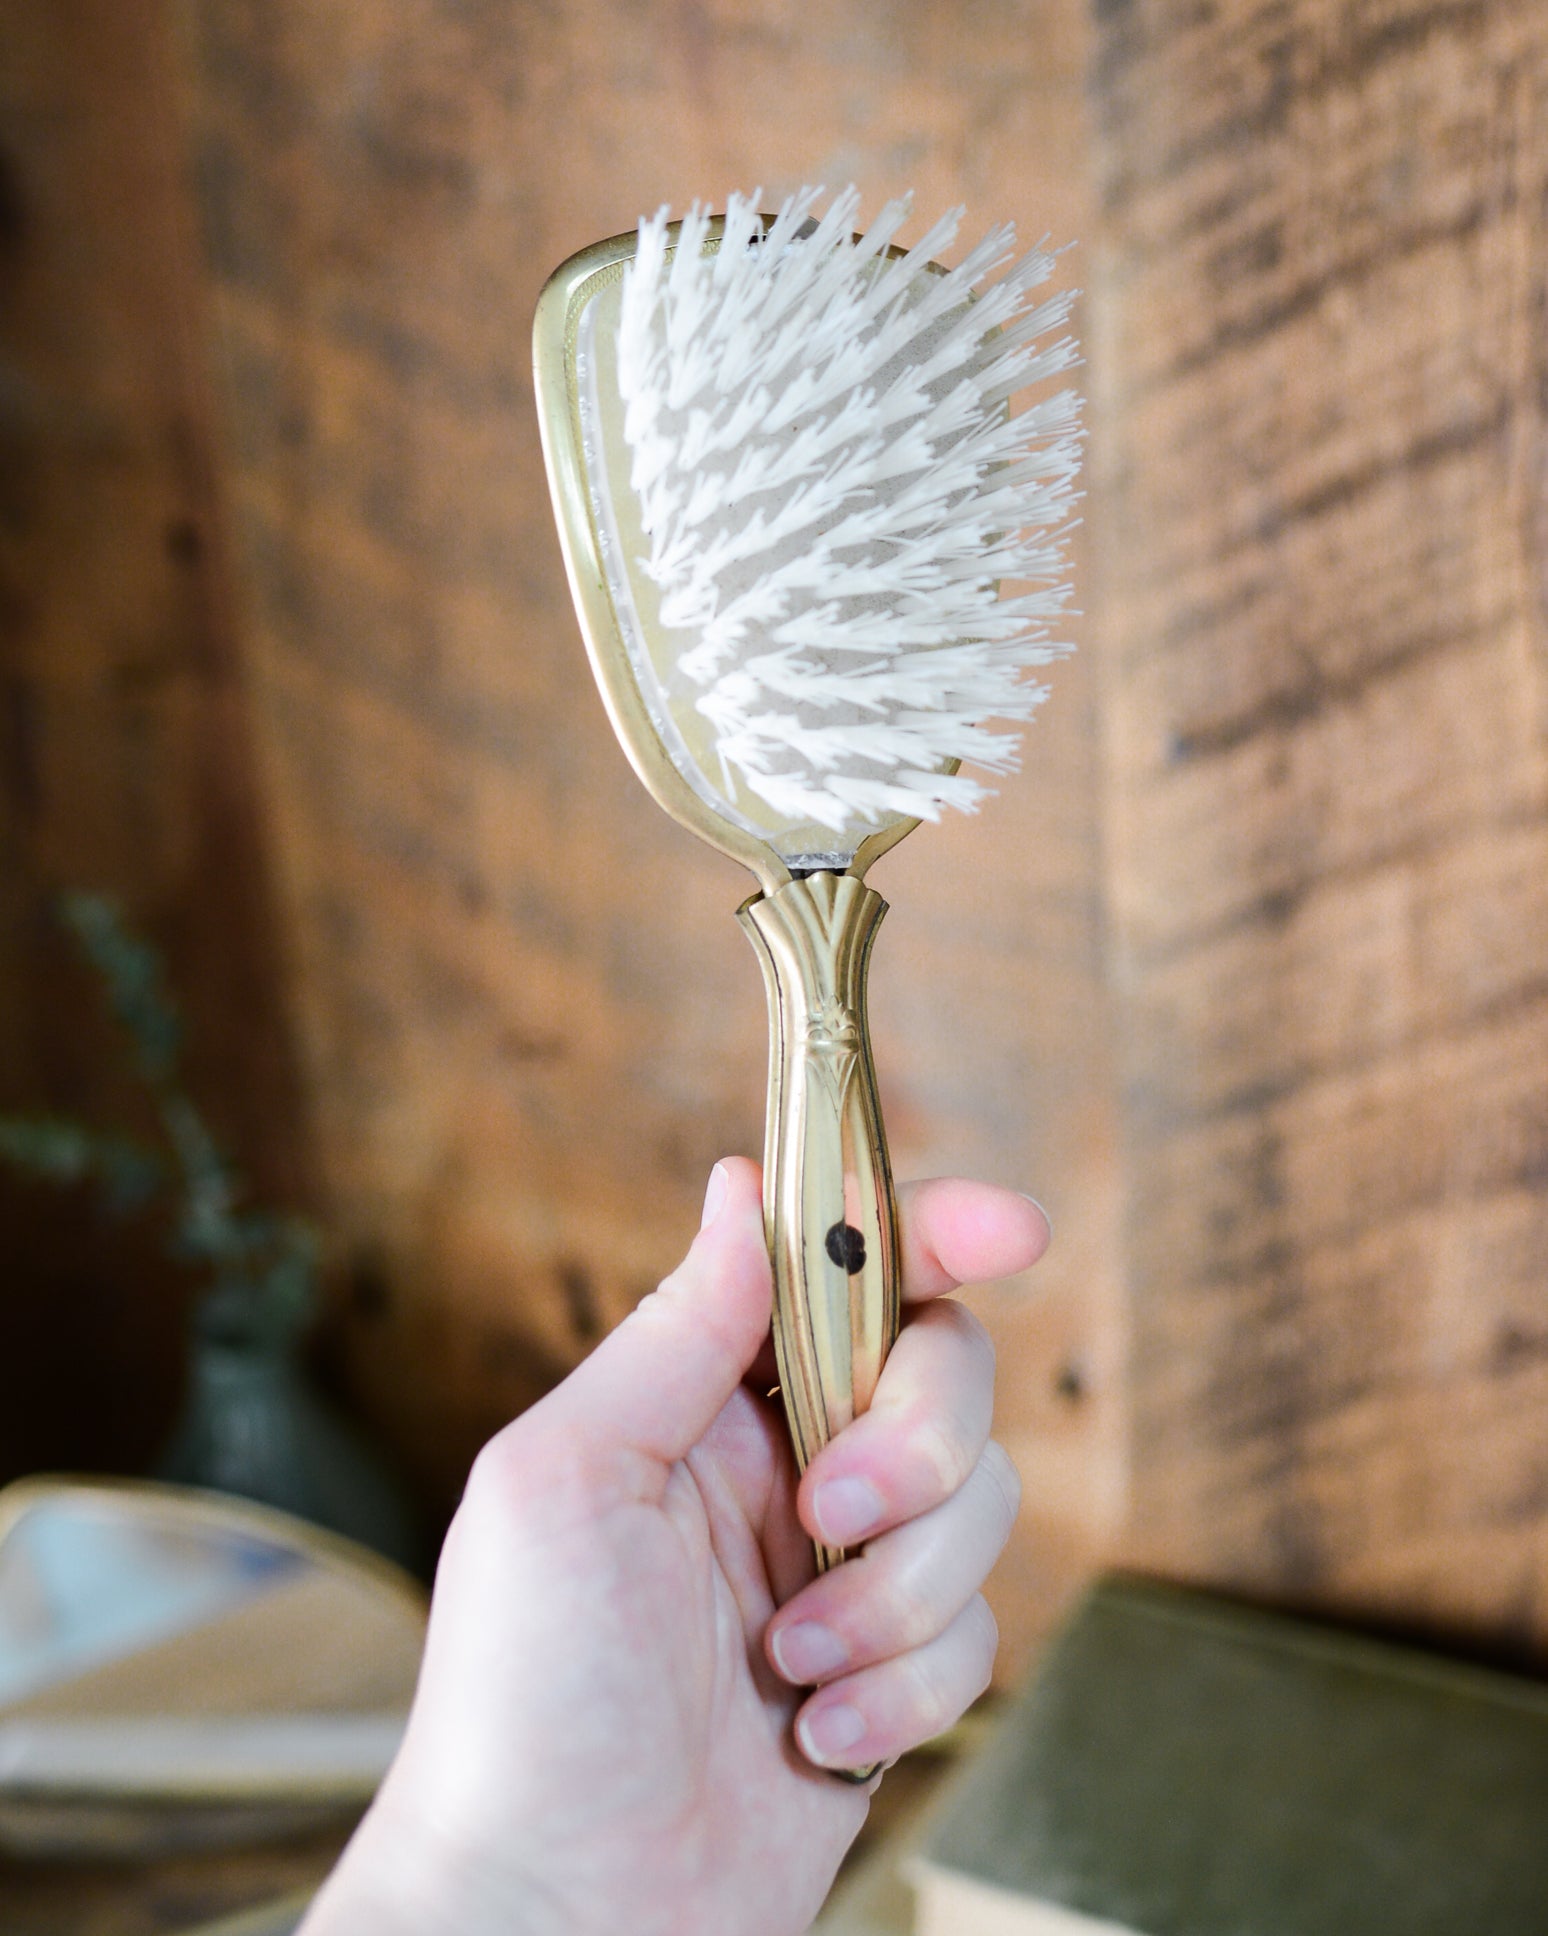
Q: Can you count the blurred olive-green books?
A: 1